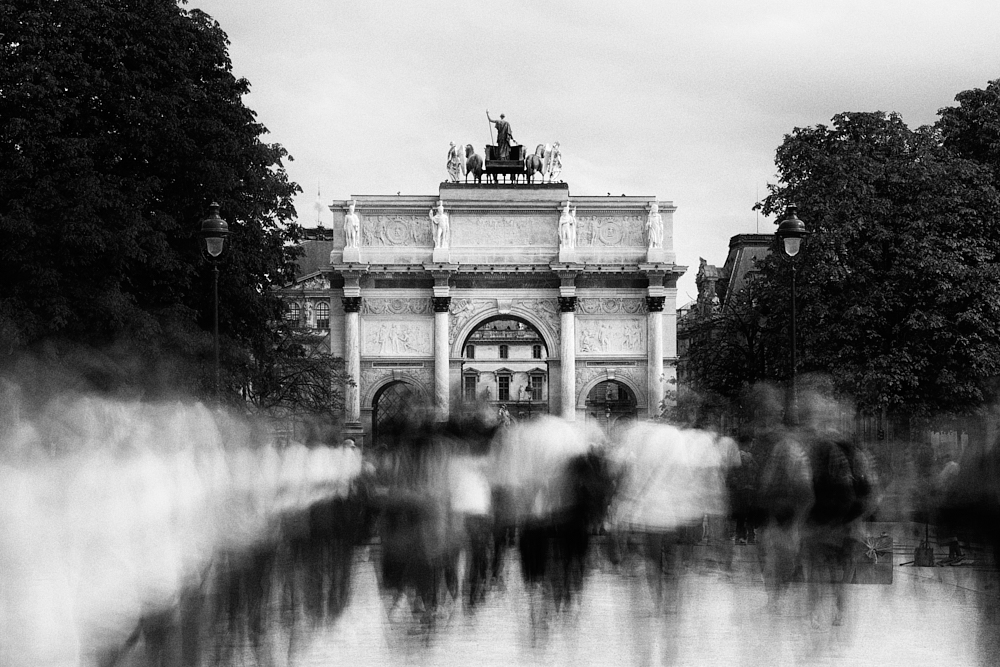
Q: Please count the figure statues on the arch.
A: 7